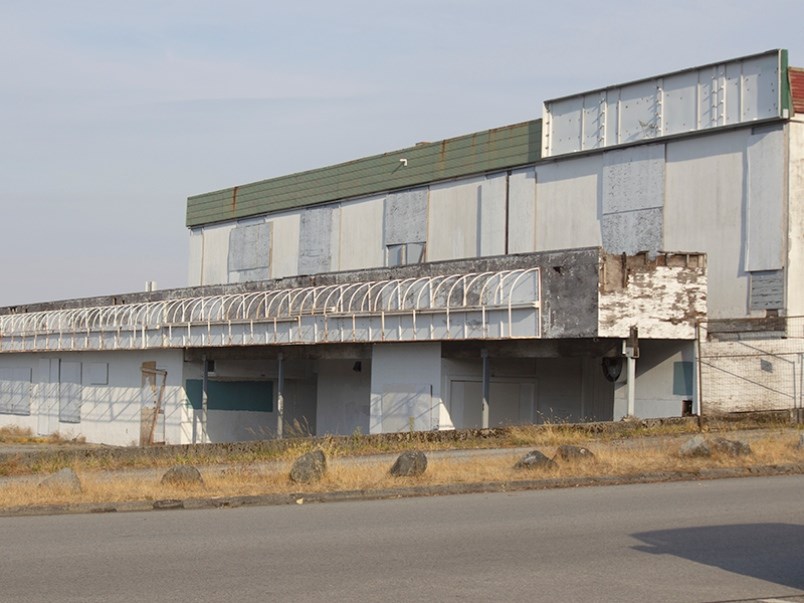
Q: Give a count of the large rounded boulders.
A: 8